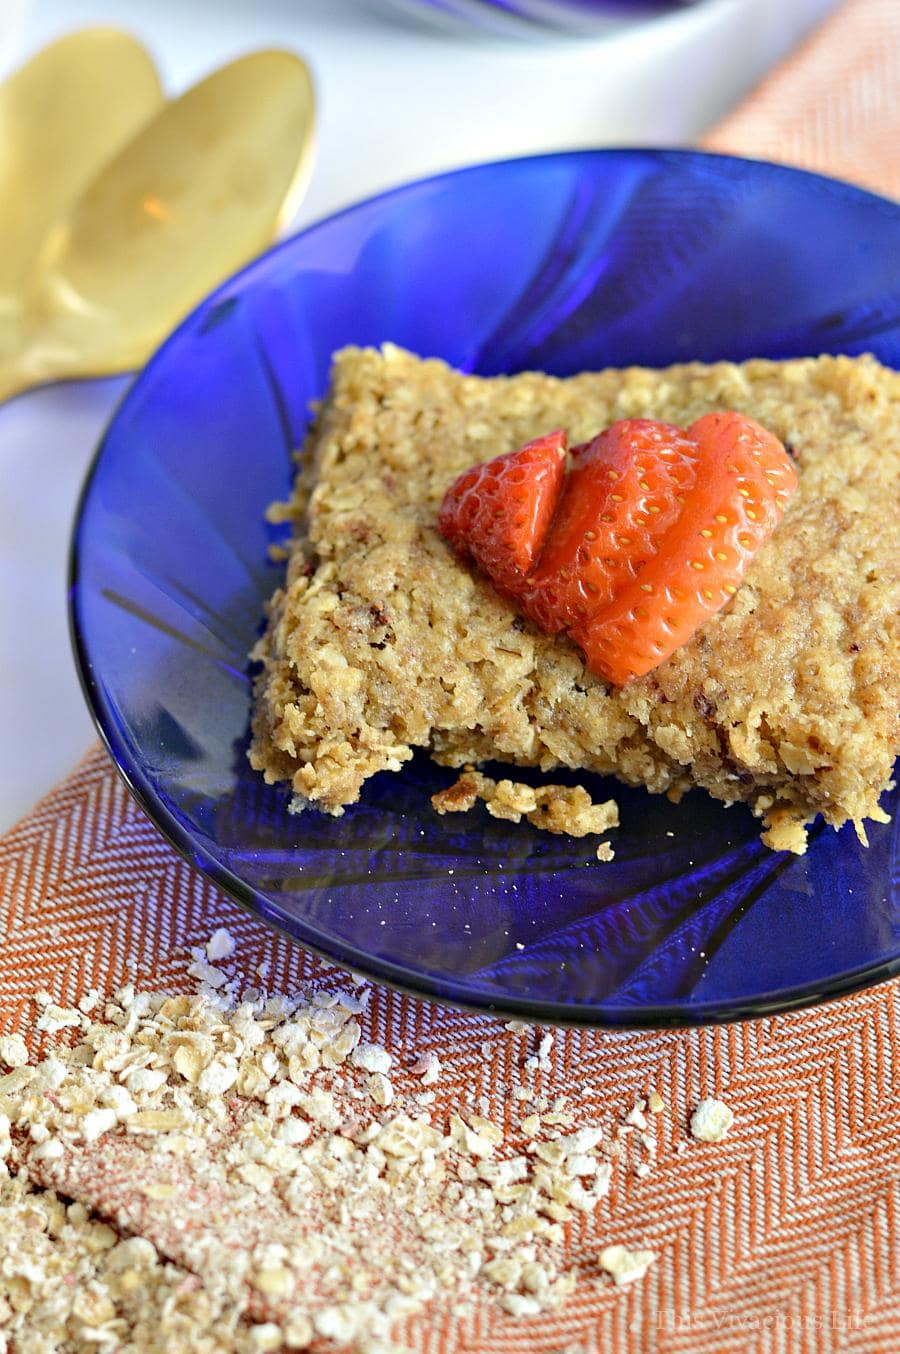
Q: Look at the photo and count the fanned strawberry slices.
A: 3